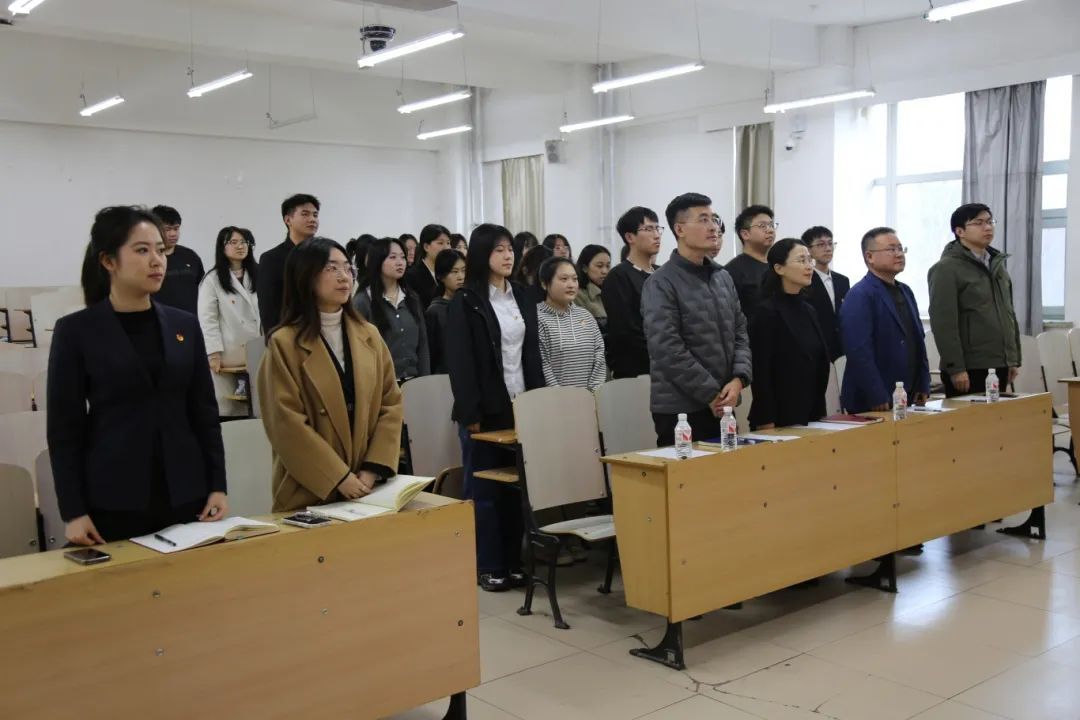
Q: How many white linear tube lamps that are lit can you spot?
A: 10